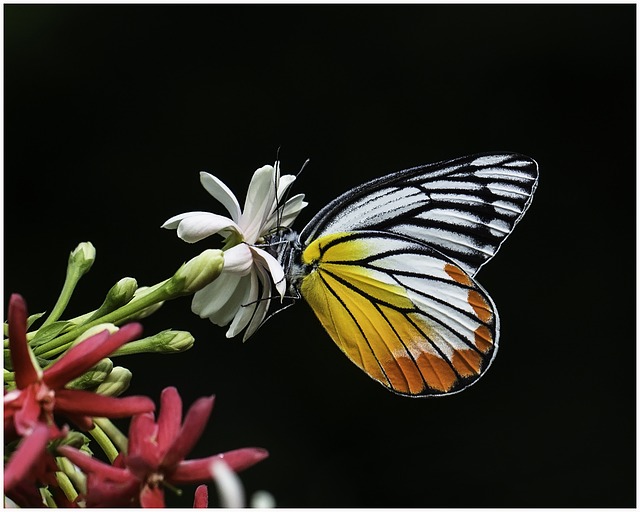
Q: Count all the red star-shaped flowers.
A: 2